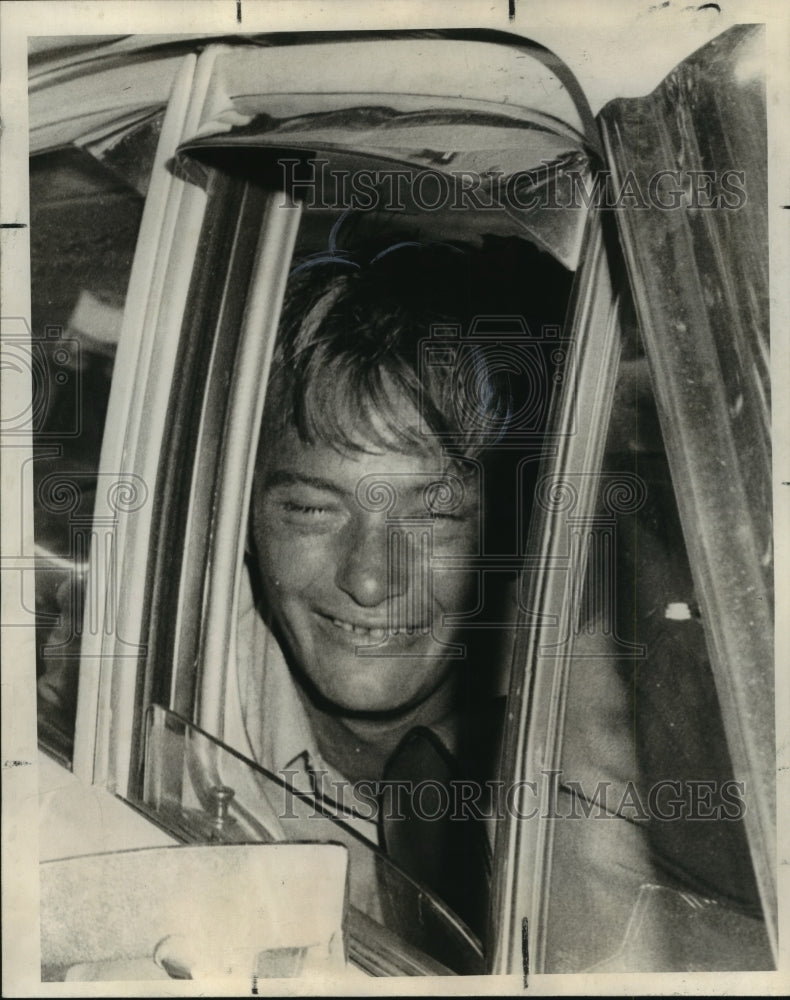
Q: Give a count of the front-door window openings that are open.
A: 1